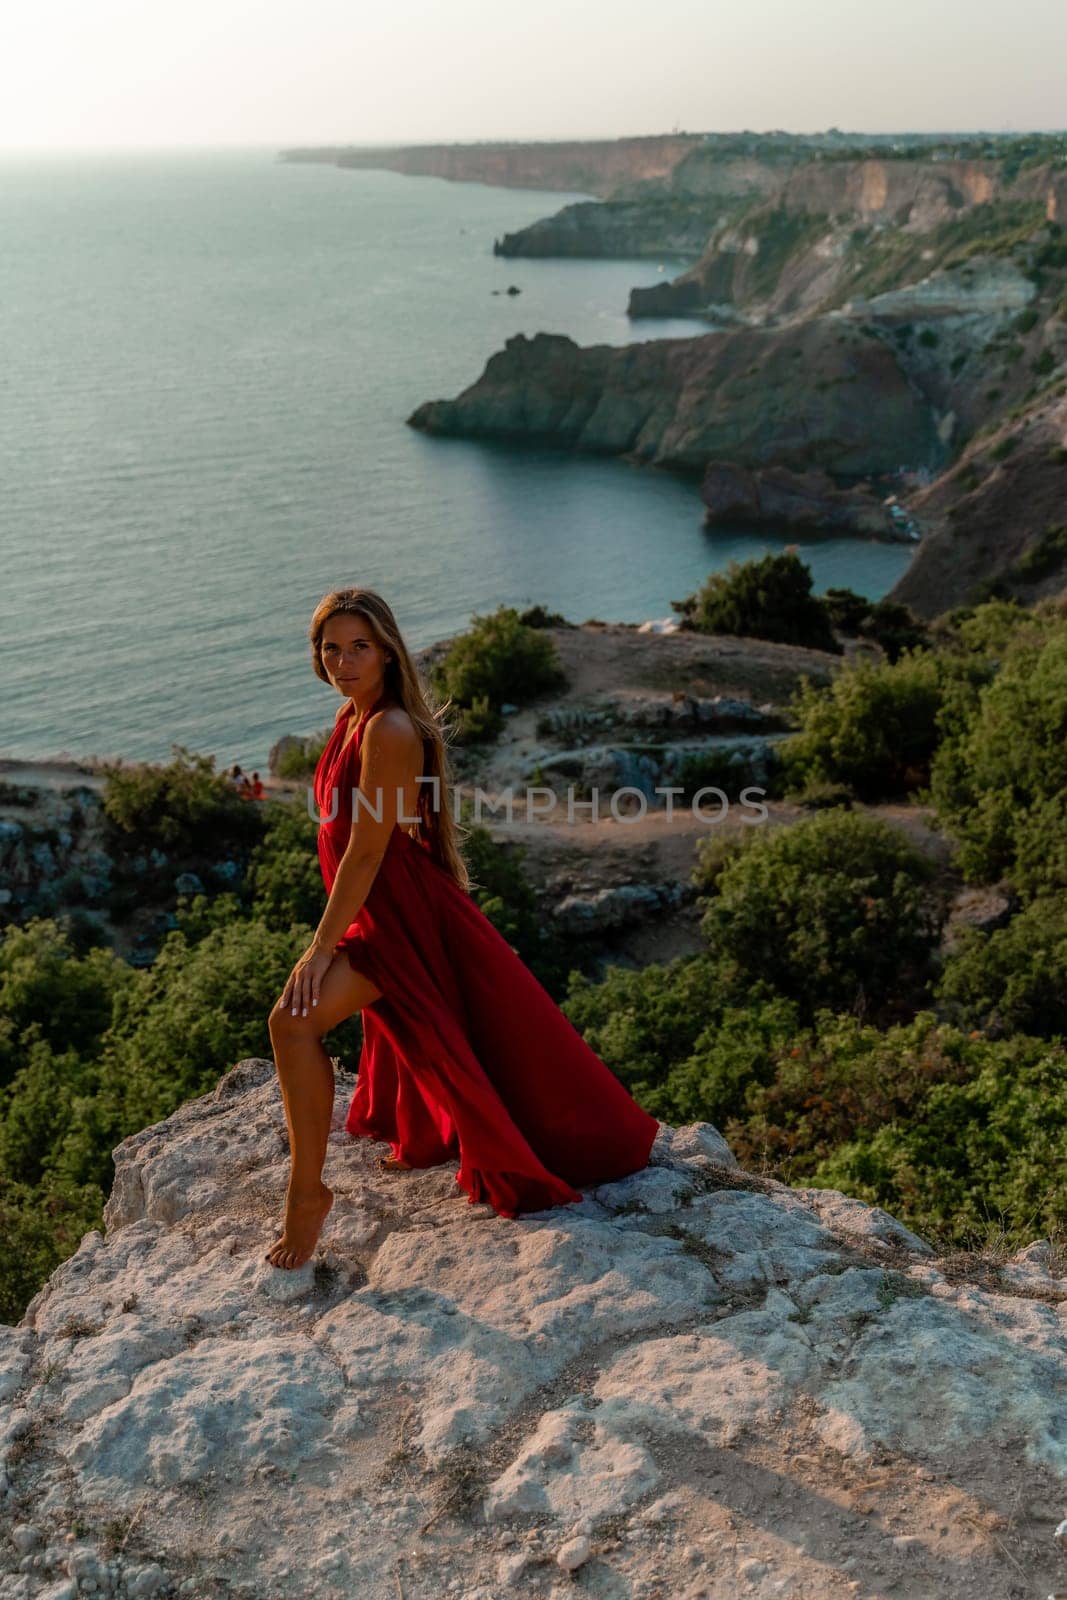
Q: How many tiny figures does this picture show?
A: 2